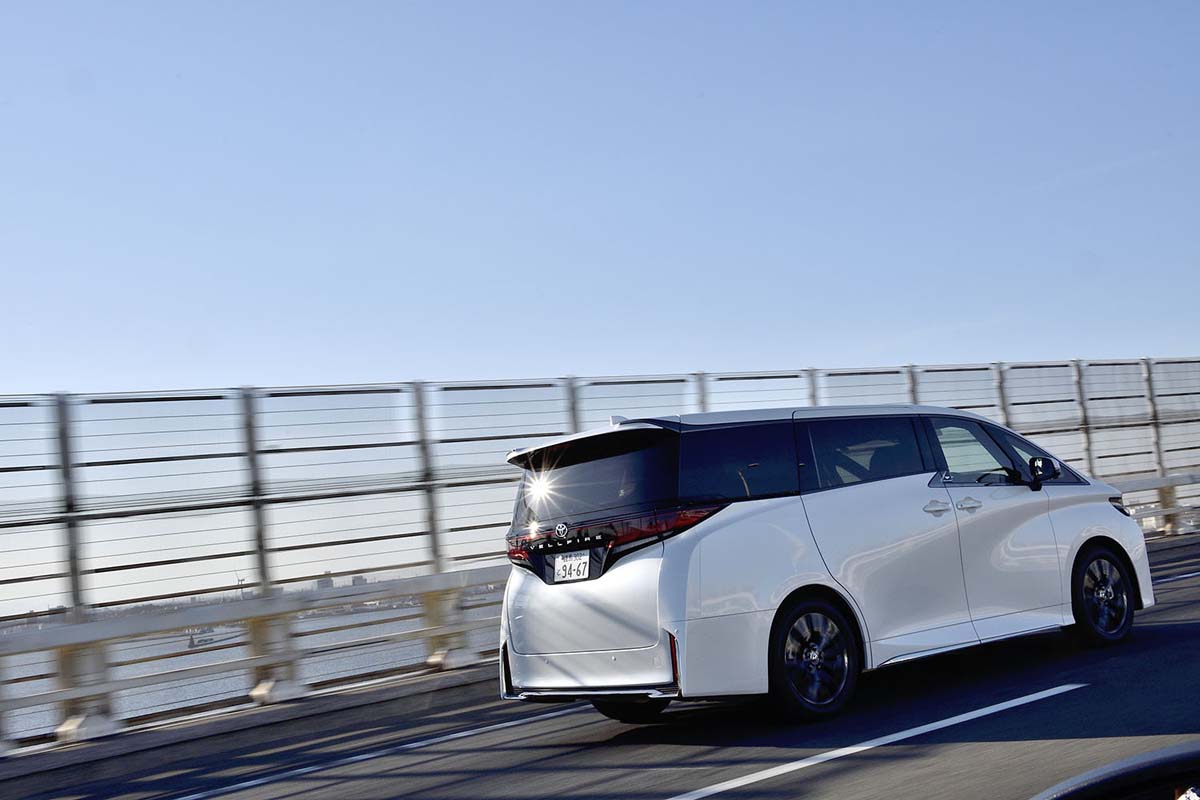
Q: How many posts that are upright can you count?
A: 10